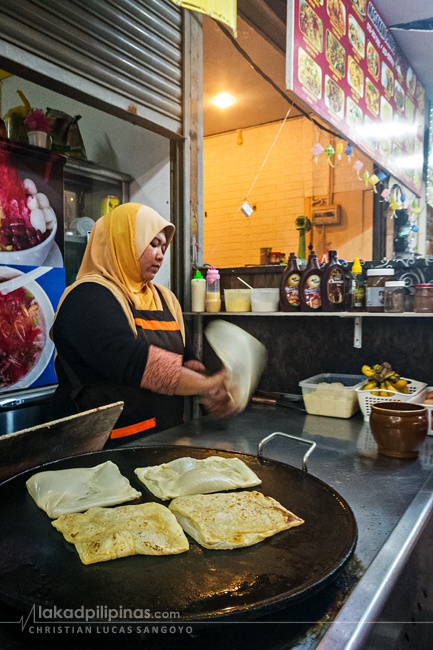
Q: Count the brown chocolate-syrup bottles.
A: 3